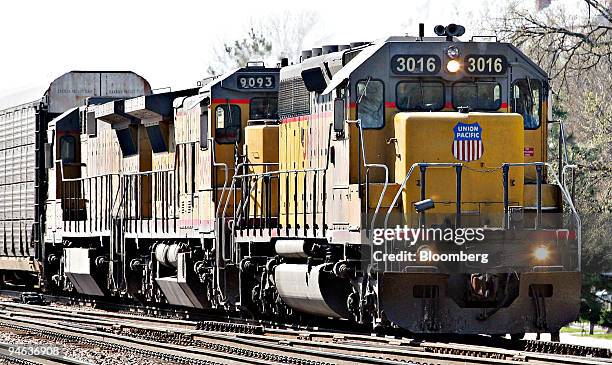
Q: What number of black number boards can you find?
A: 3